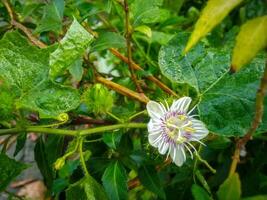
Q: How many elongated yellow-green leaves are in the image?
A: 2